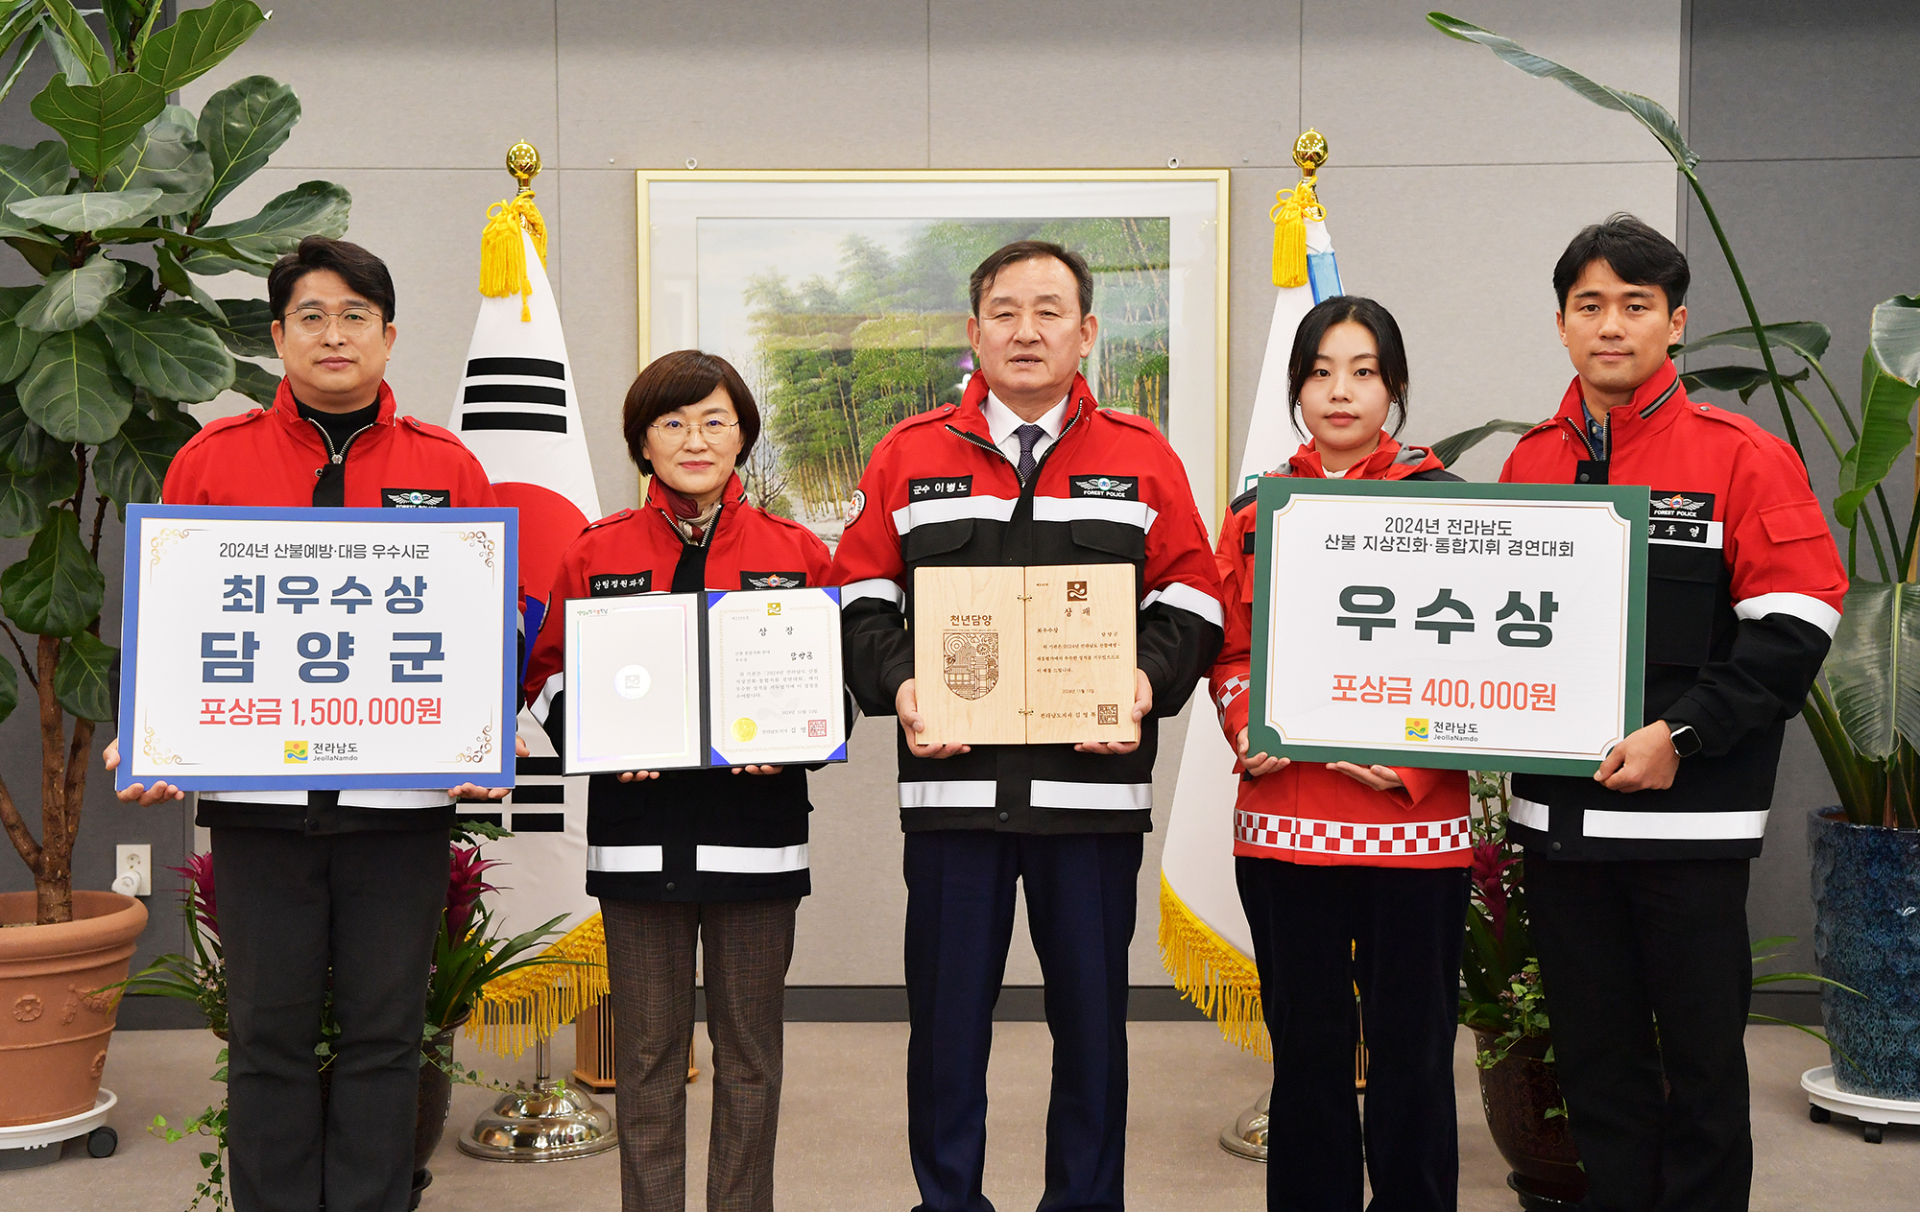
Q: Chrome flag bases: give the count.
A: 2